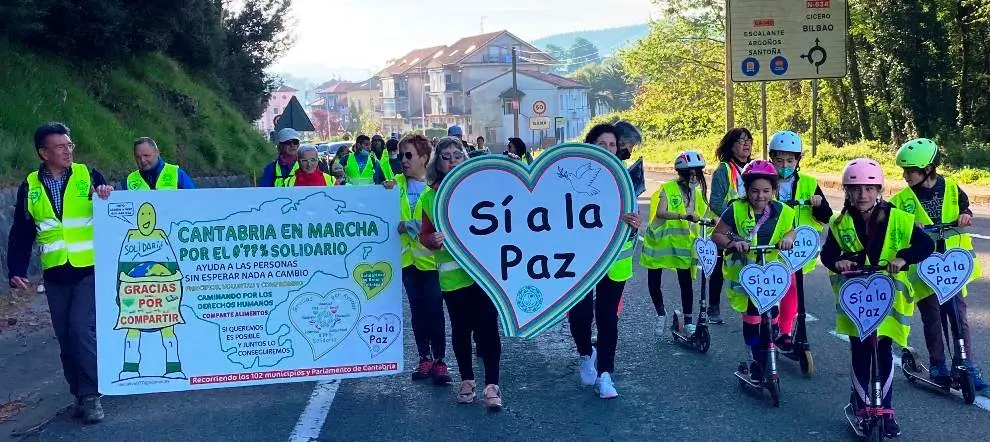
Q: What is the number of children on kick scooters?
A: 5